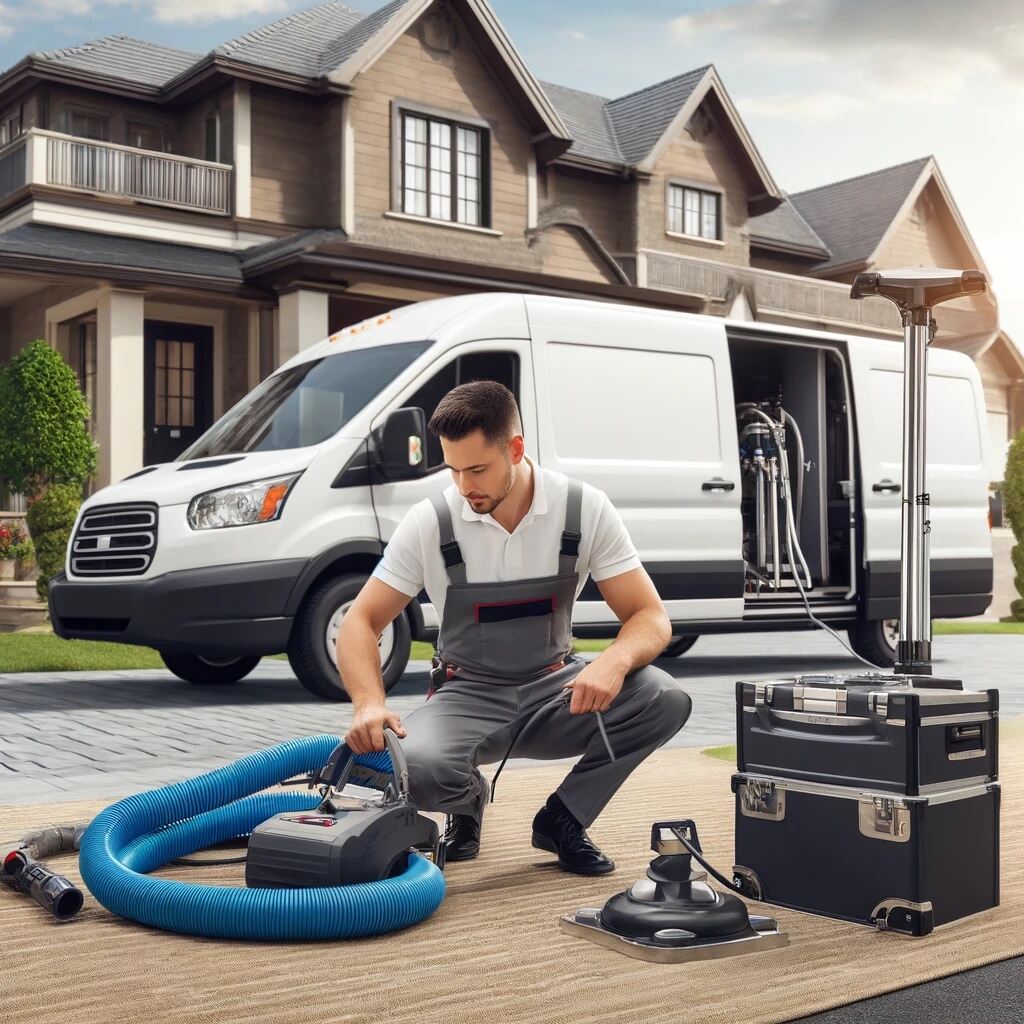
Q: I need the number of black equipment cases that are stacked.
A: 2